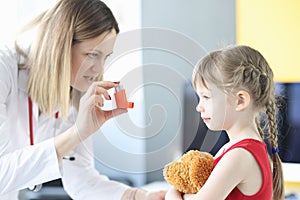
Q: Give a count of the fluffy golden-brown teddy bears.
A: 1